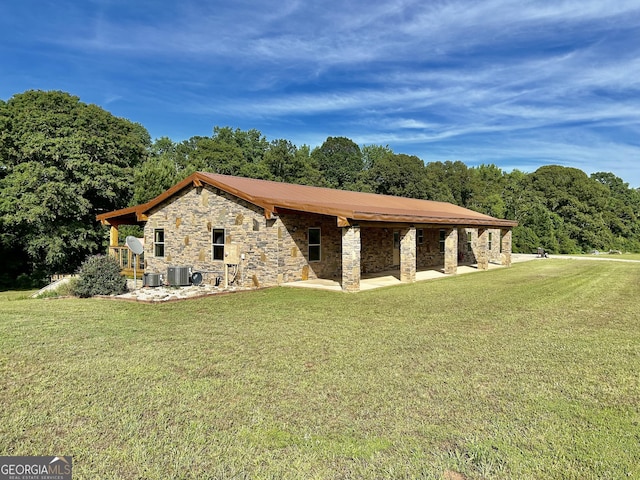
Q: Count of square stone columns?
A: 5